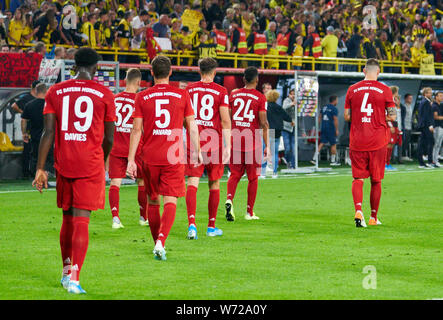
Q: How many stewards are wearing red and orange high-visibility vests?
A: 5